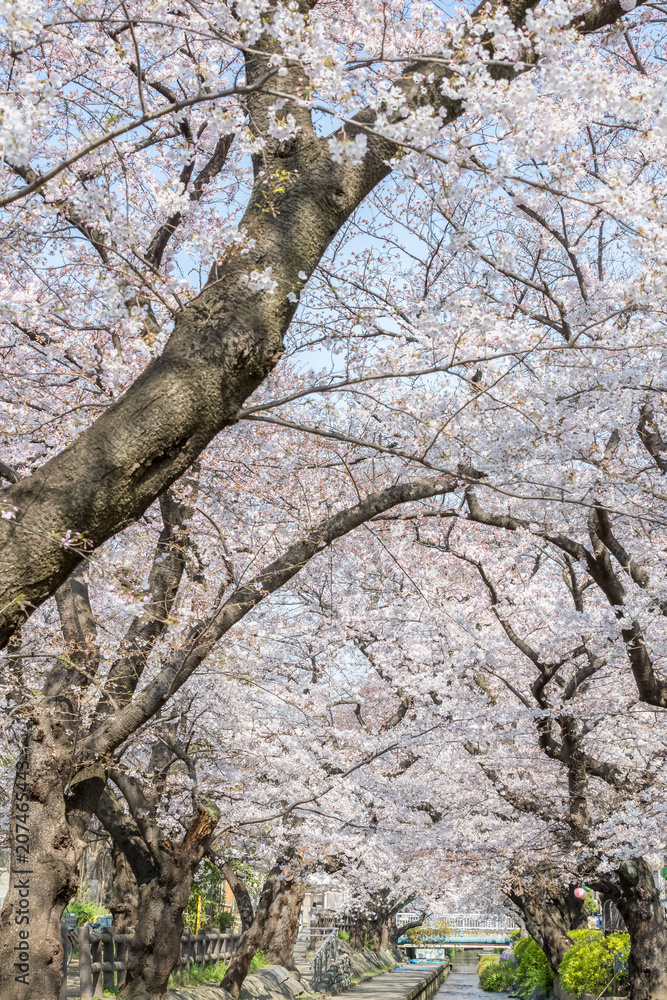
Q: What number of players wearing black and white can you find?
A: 0